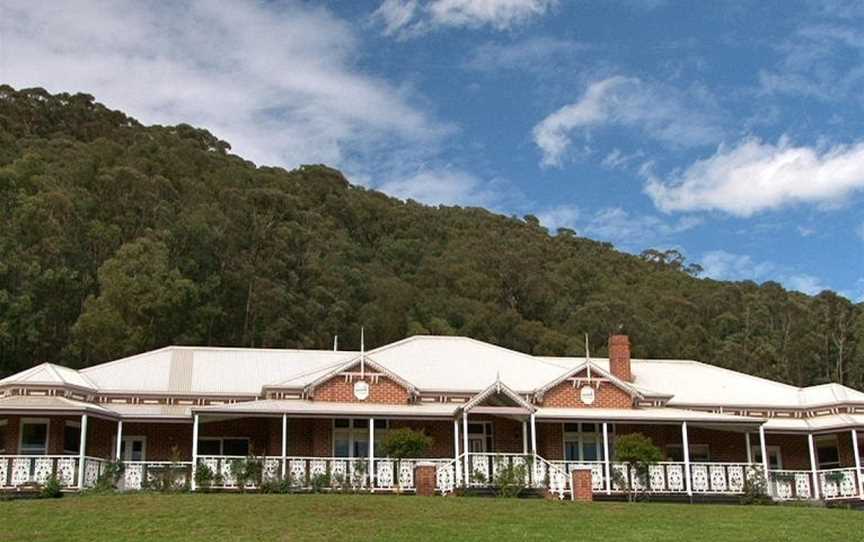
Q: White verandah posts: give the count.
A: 15